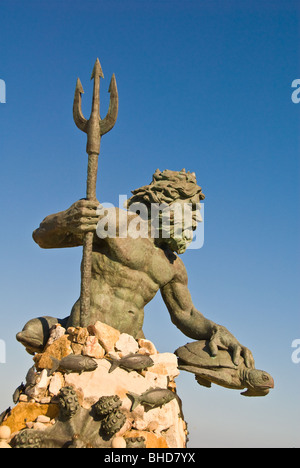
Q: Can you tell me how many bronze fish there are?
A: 3